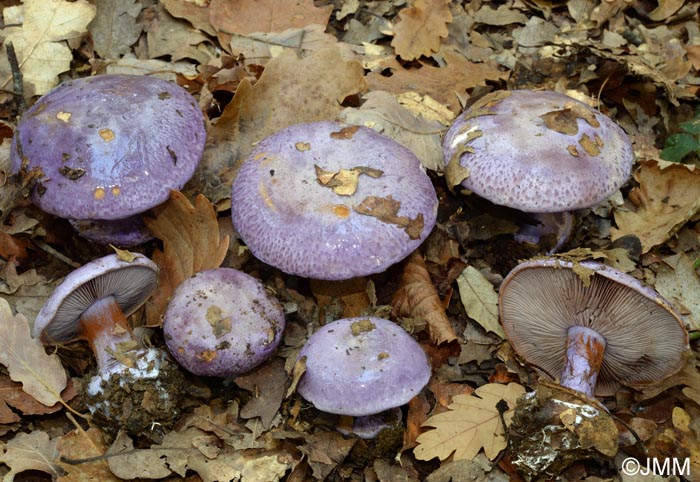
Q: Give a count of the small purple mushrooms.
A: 3